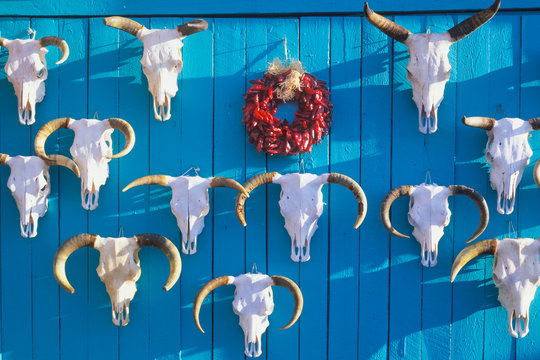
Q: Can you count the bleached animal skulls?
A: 12